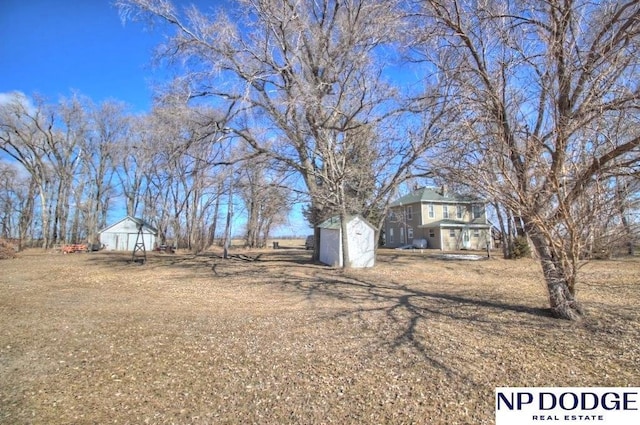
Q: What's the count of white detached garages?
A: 1